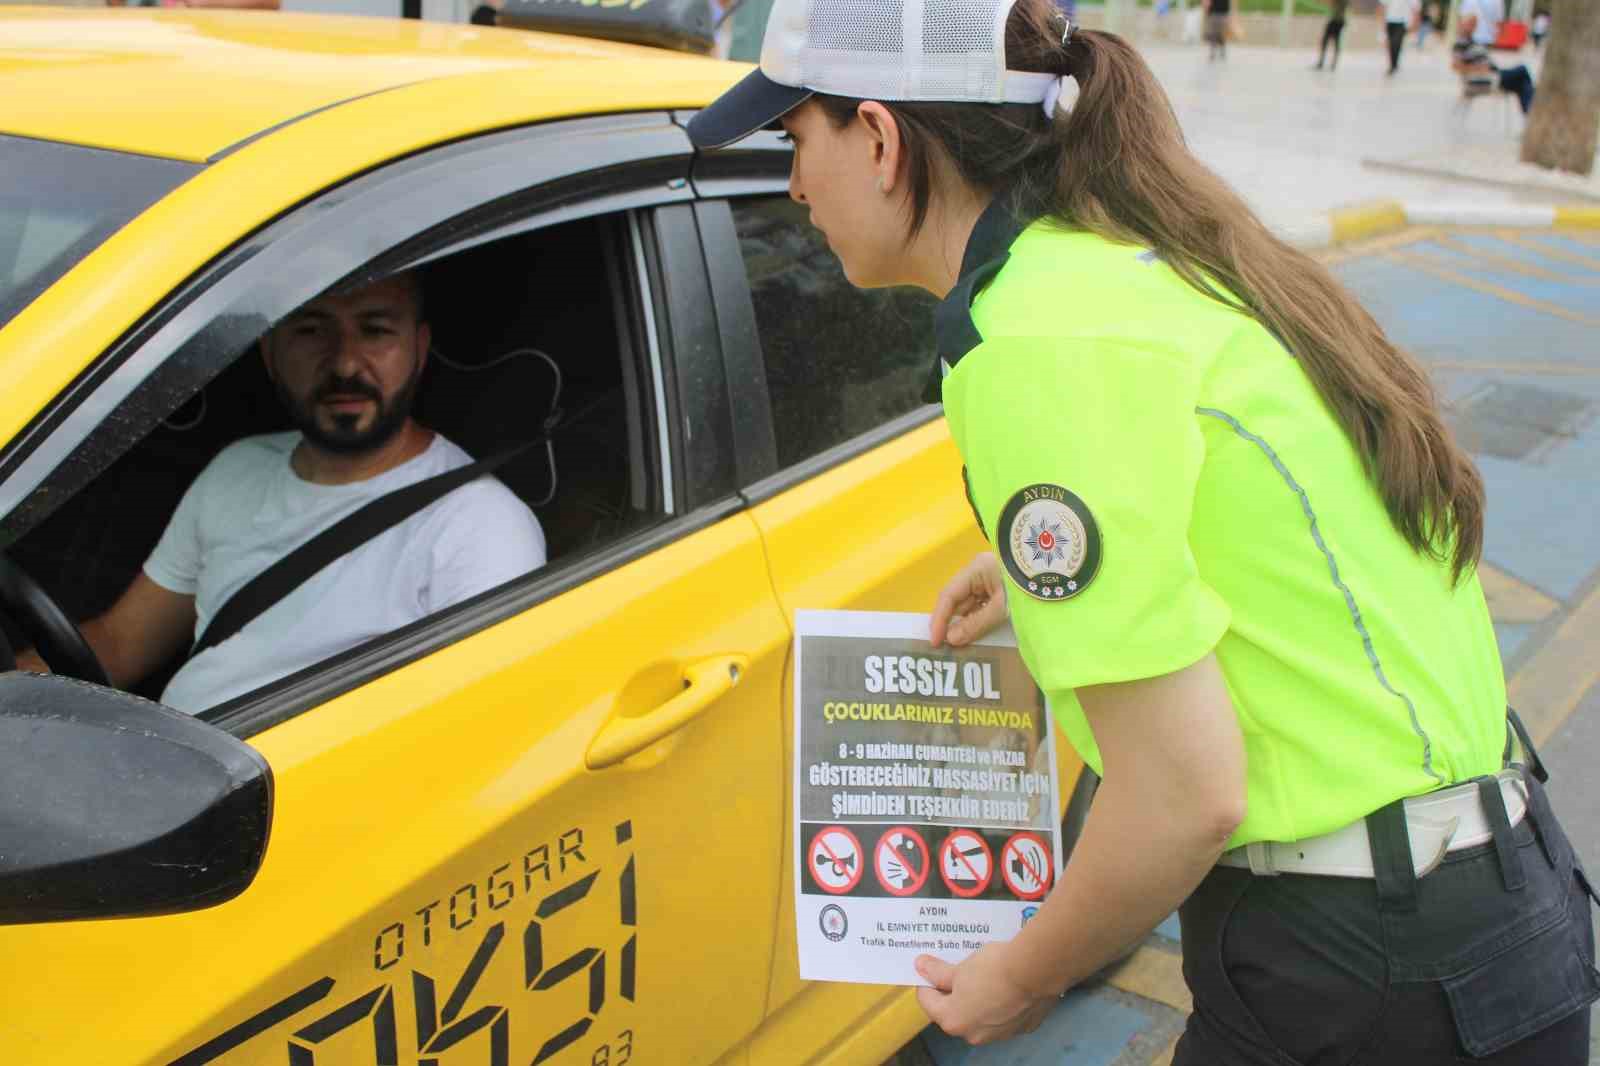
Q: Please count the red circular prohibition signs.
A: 4